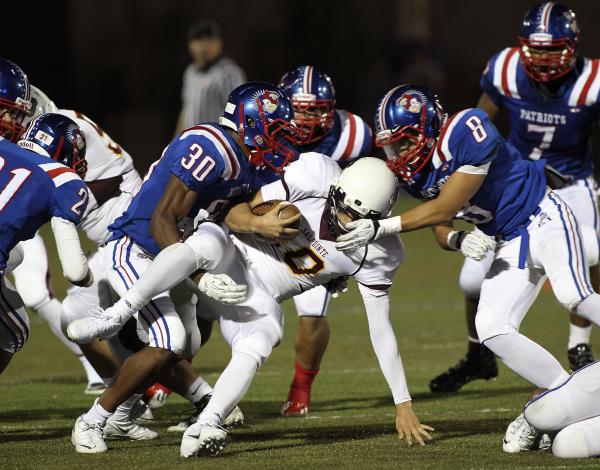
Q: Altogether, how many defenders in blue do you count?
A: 6